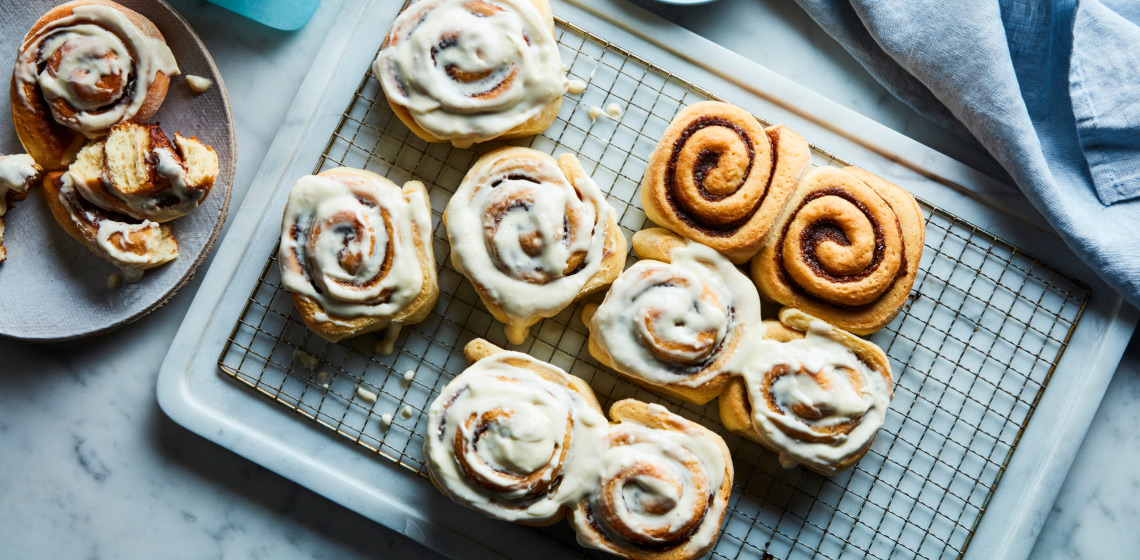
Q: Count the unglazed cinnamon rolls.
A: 2